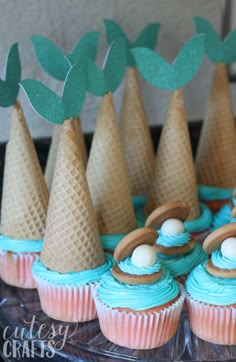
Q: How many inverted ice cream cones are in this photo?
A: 7